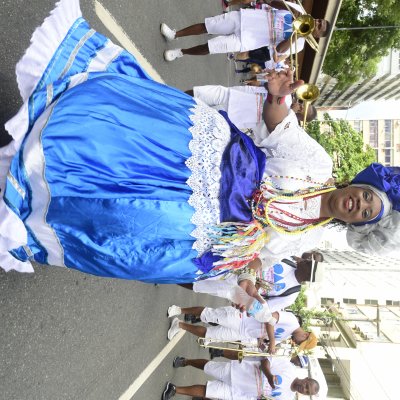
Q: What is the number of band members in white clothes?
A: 5